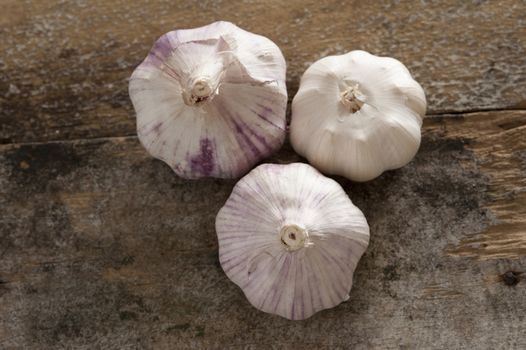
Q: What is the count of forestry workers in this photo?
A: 0